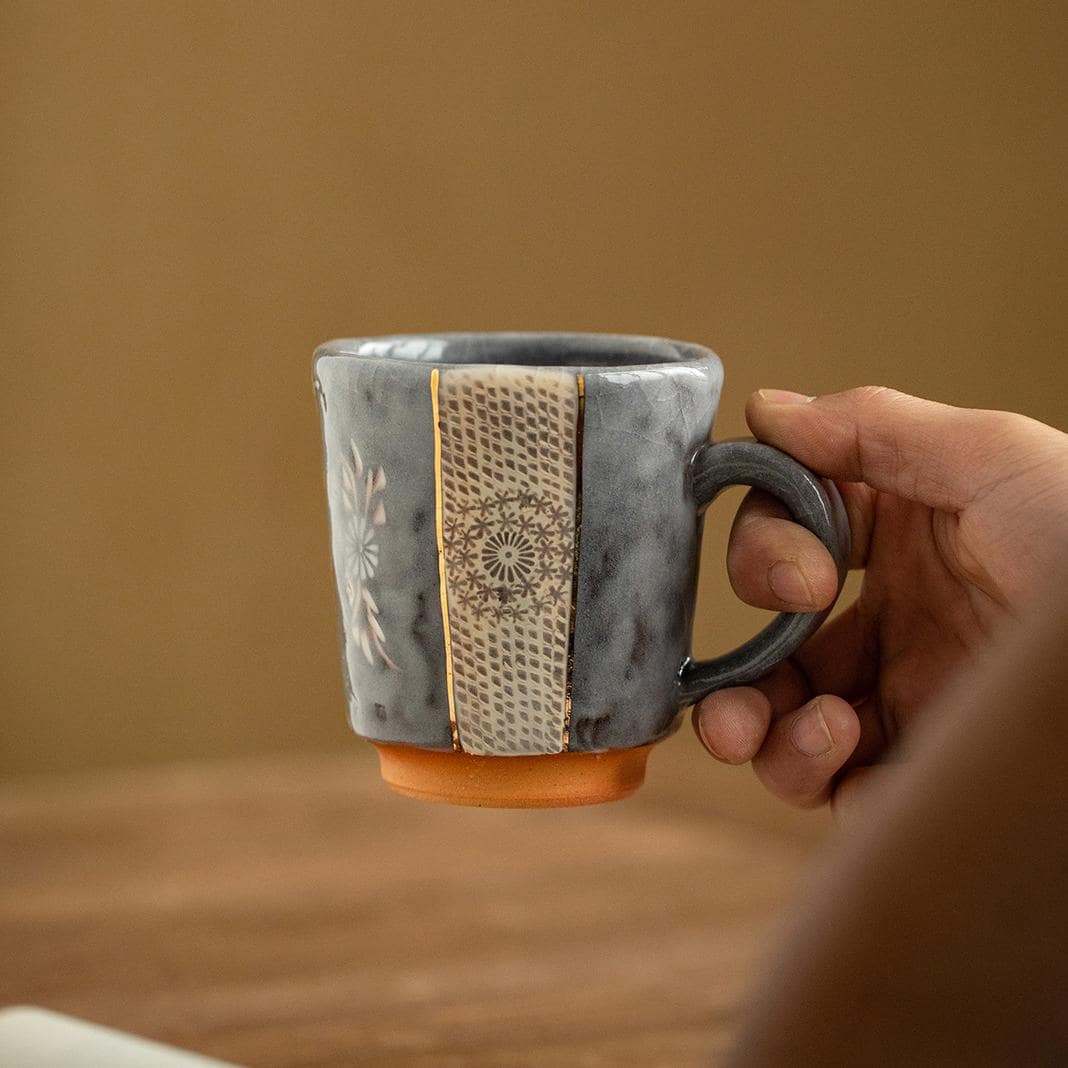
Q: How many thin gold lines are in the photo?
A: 2